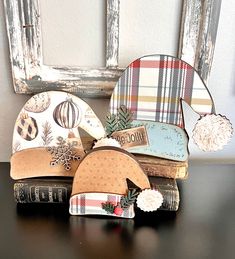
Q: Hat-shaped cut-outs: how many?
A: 3